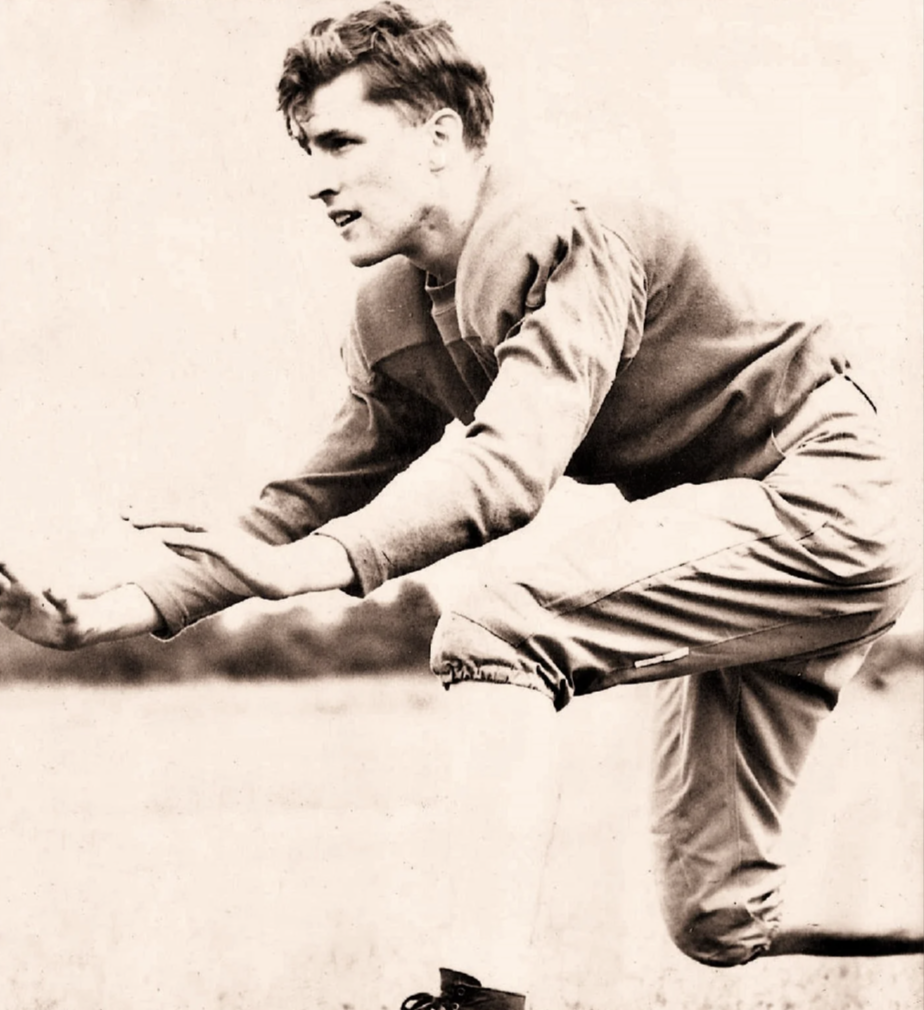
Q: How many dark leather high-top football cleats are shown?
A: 1